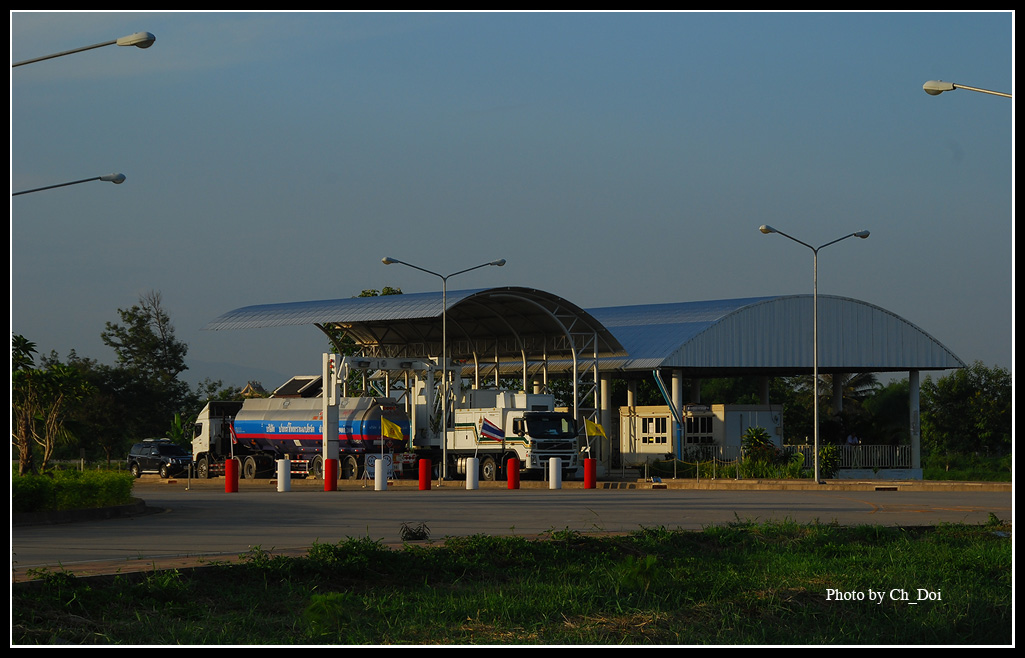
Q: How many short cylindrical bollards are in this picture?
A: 9